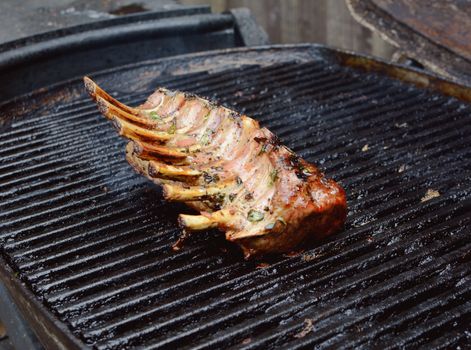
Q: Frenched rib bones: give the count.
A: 7